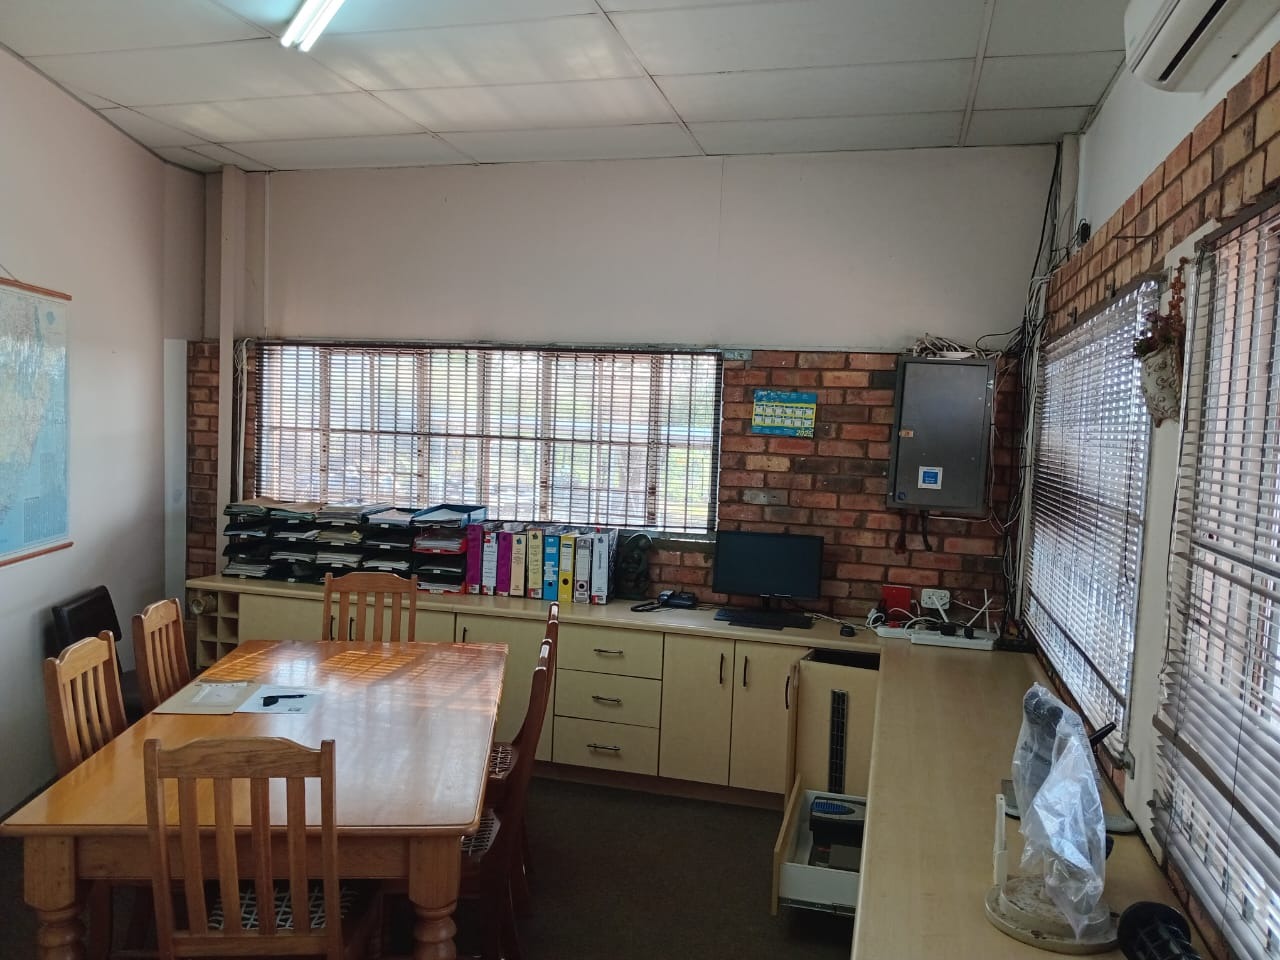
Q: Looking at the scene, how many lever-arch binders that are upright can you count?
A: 9